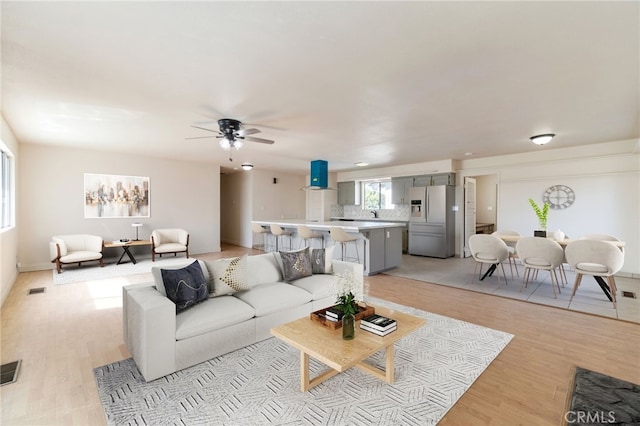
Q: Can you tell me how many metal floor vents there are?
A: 3